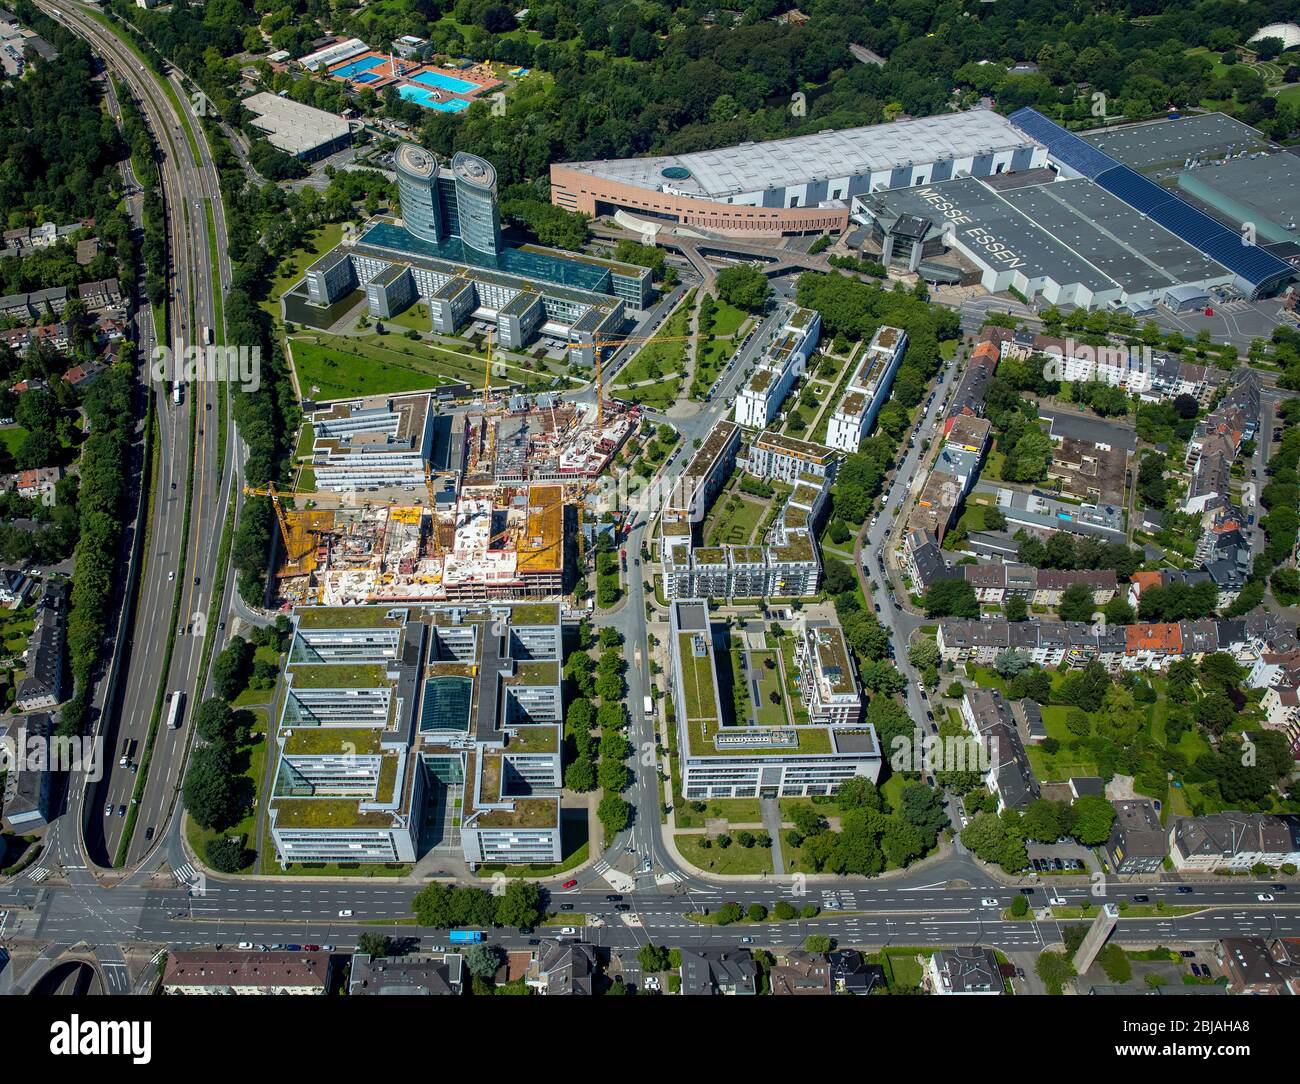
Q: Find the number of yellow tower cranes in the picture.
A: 5